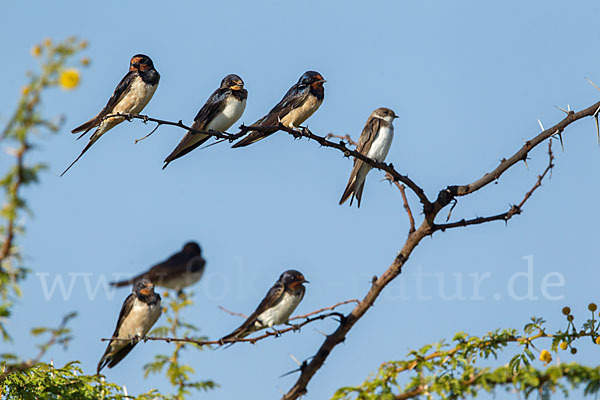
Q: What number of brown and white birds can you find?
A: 1